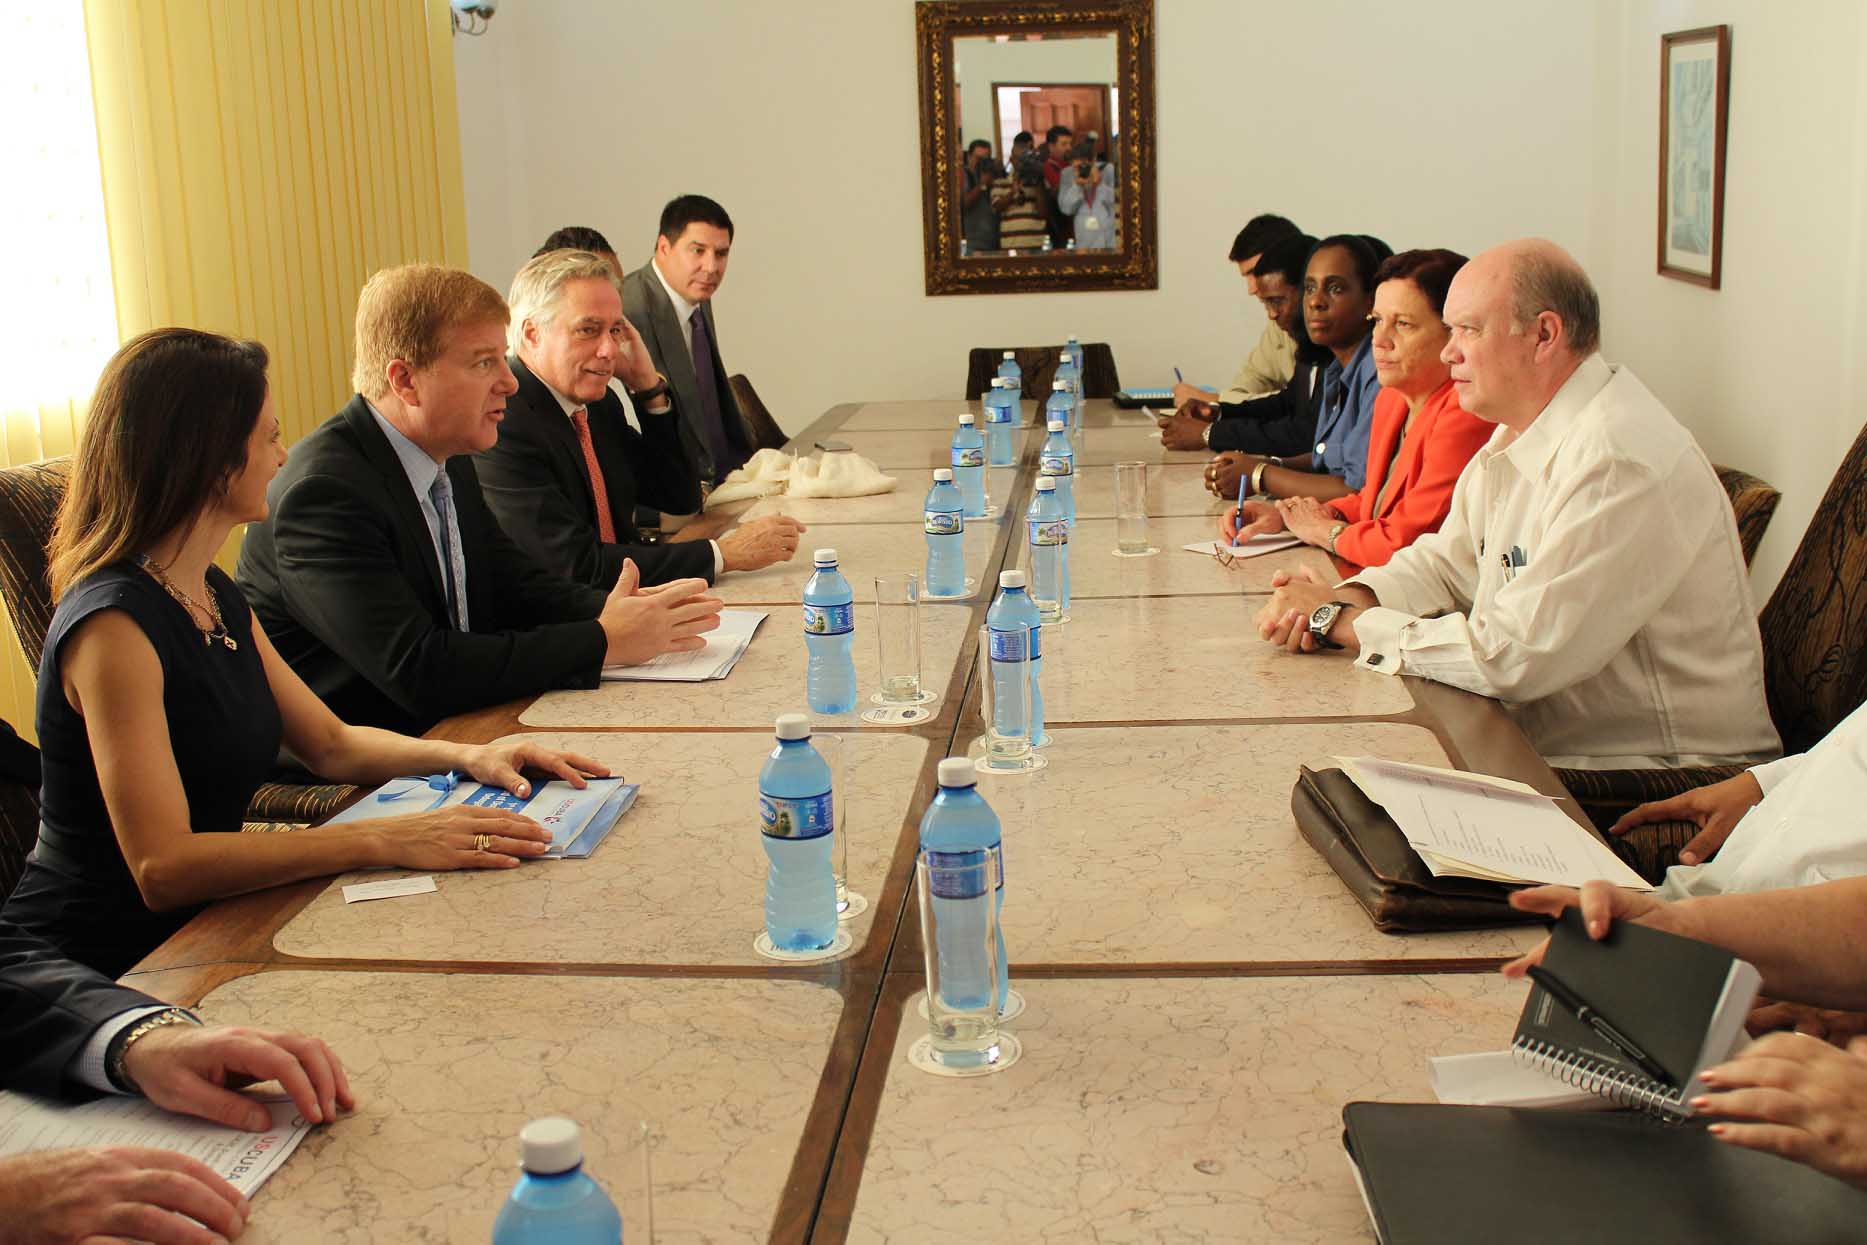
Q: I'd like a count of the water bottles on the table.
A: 14